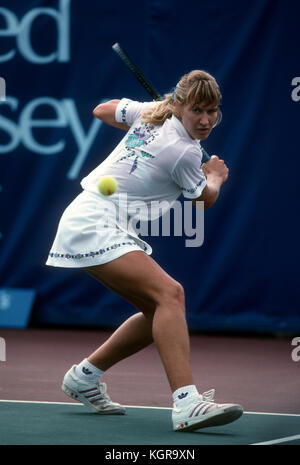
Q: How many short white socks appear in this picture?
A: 2